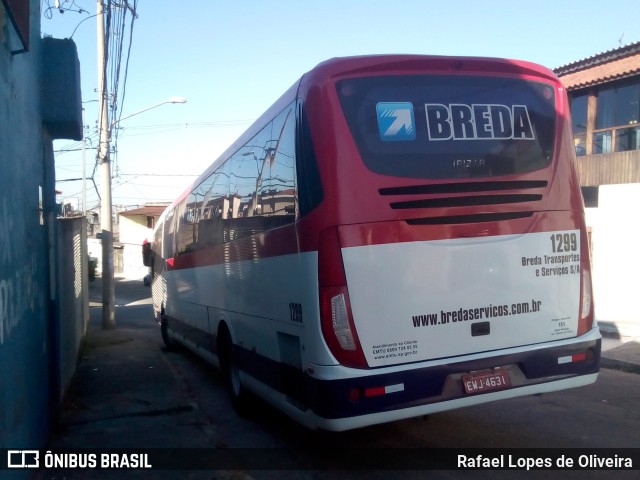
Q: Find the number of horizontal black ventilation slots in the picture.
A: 3